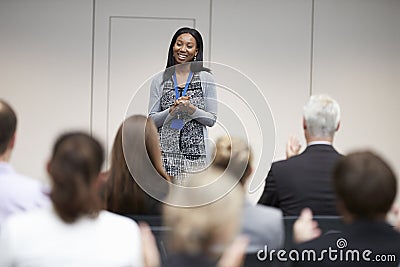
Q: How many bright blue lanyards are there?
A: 1